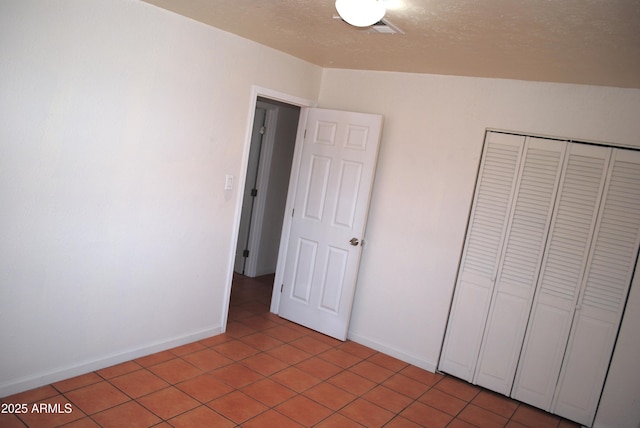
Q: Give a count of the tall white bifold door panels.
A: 4